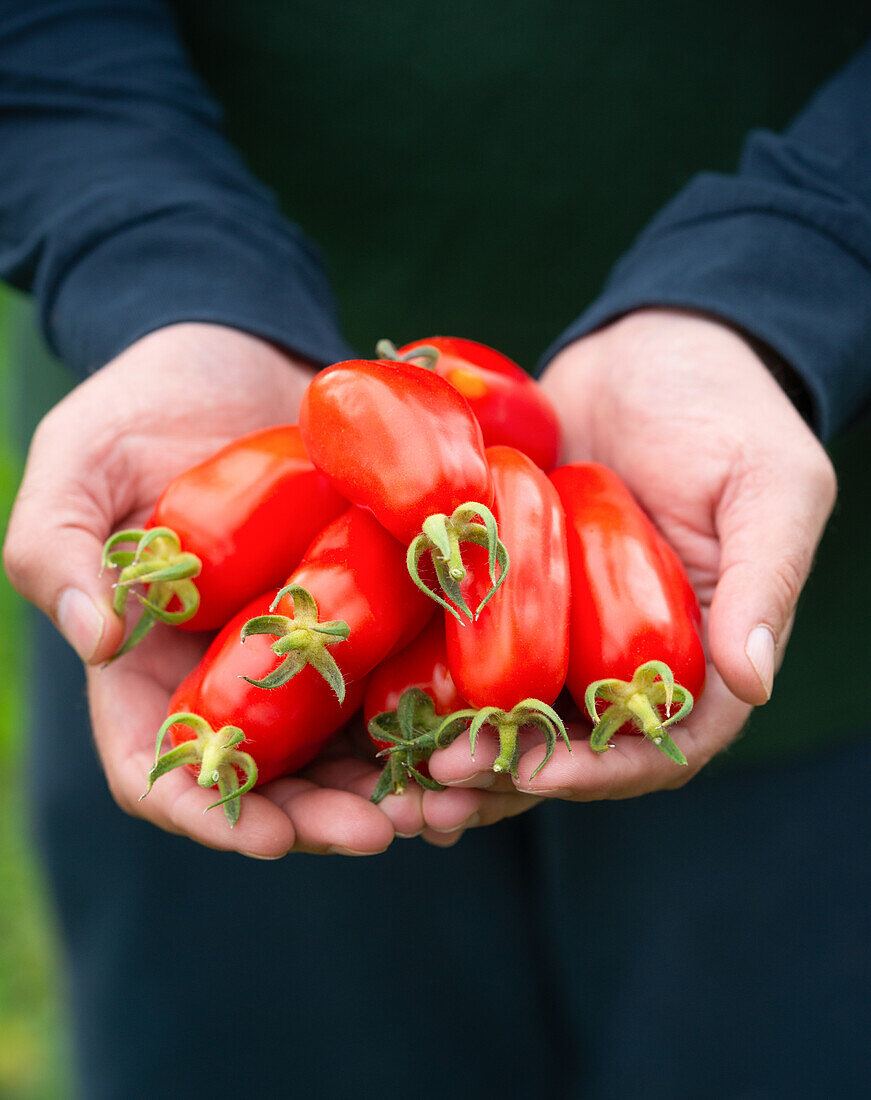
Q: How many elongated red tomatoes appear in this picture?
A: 8